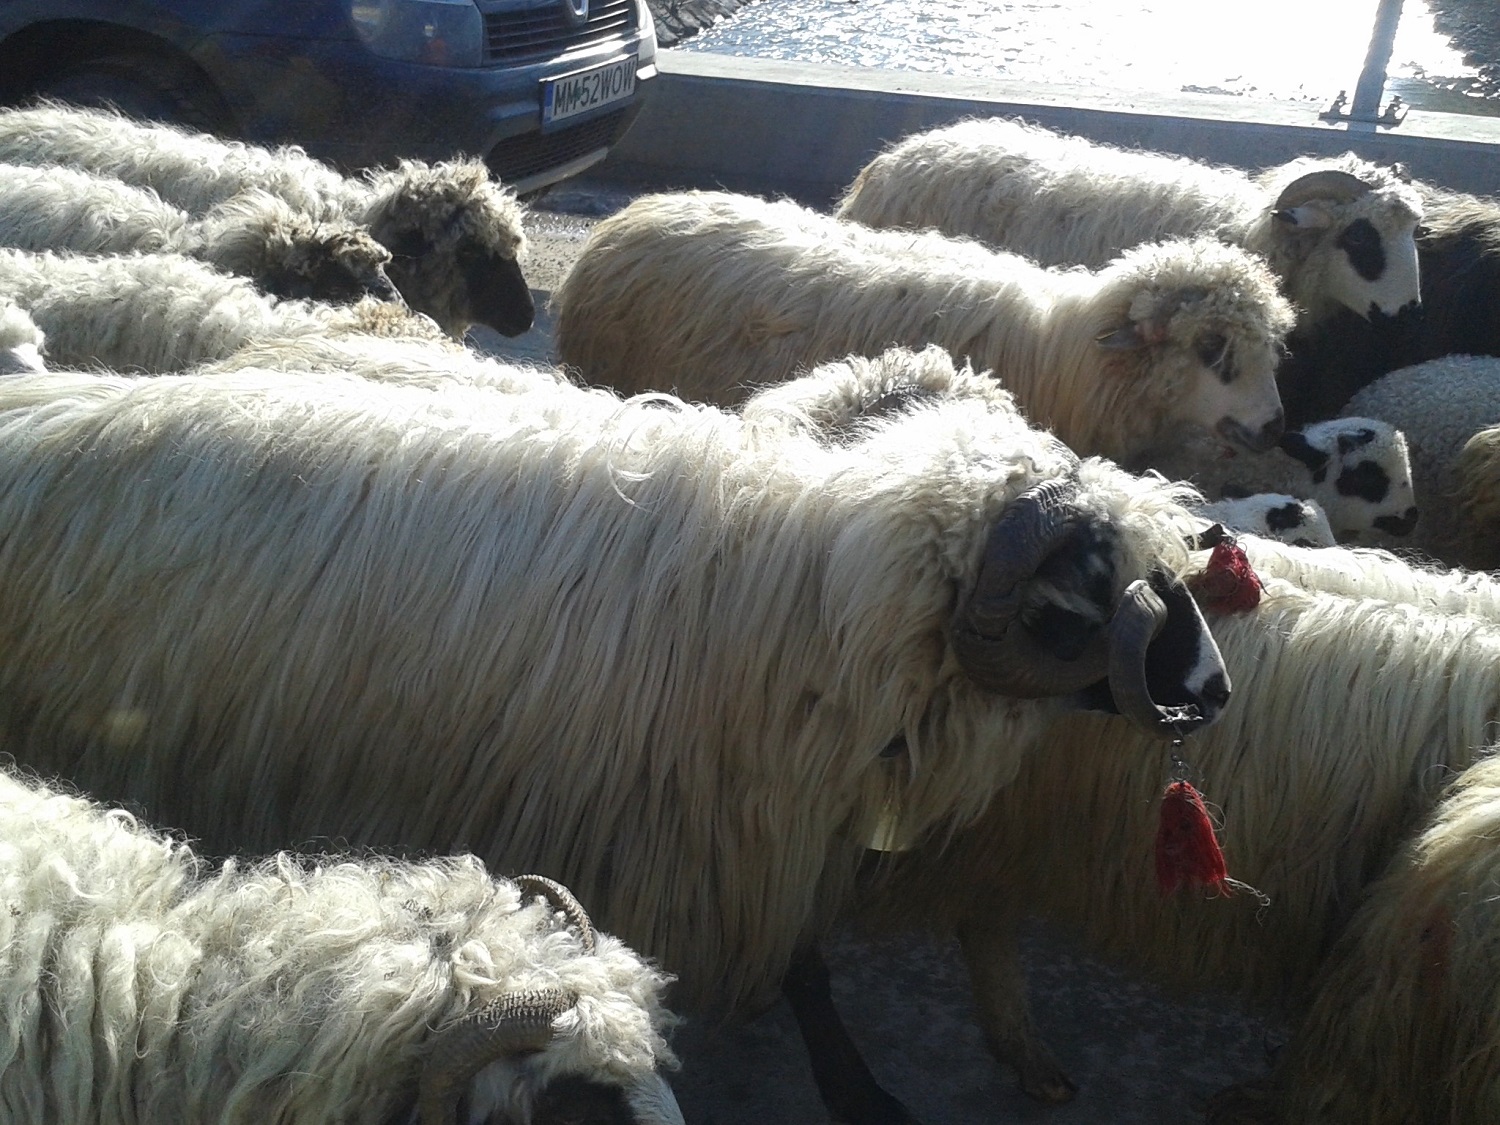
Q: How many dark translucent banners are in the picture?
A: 0